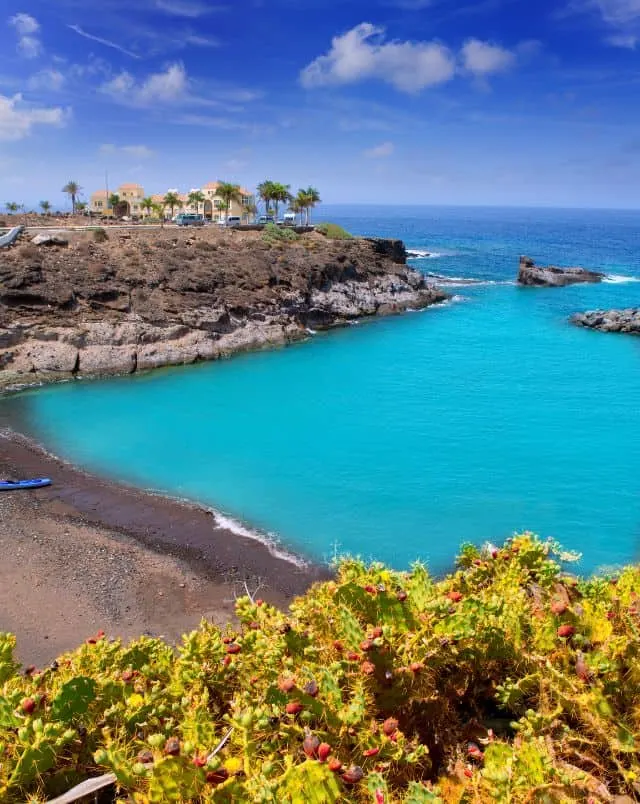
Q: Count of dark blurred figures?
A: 0